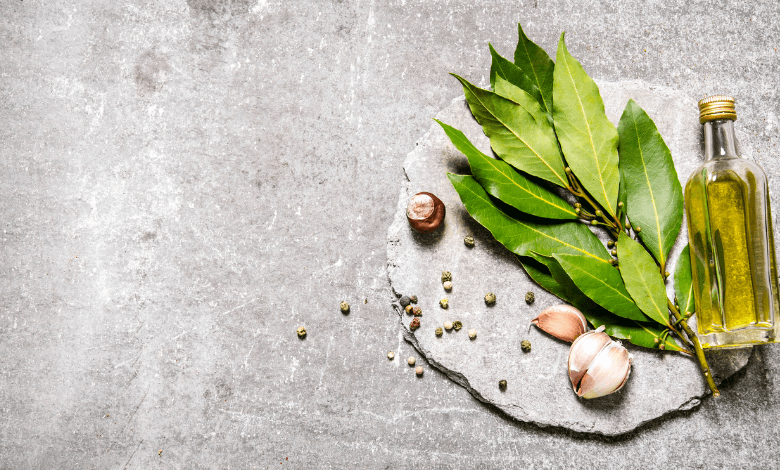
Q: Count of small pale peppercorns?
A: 6